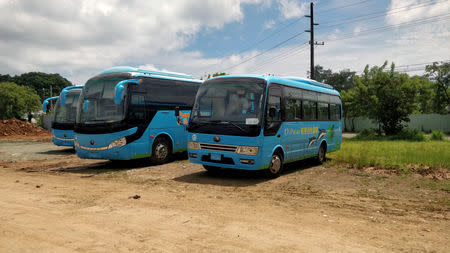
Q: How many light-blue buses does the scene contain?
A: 3